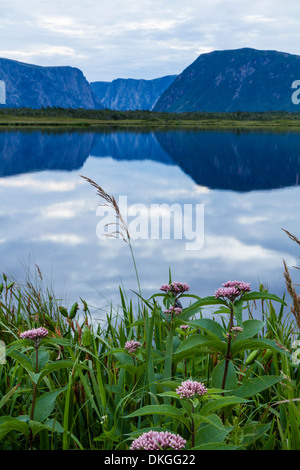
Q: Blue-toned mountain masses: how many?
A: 3